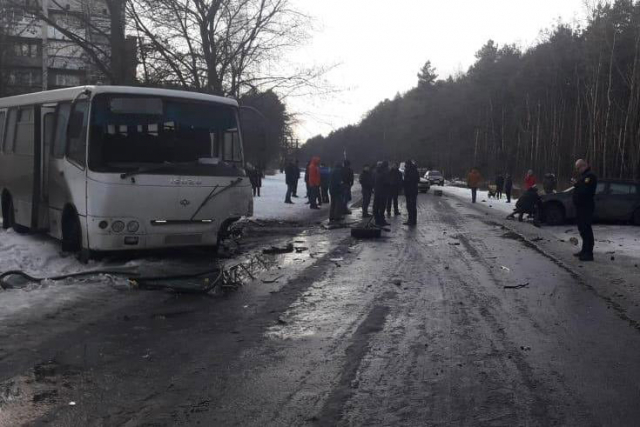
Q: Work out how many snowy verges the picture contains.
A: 2